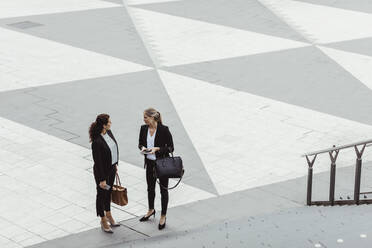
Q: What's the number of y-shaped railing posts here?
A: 3